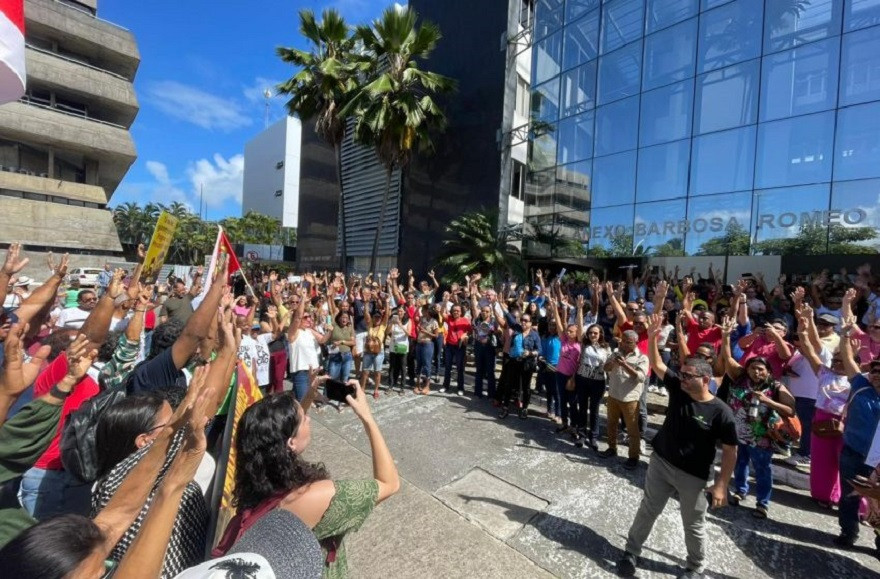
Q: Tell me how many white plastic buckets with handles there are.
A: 0